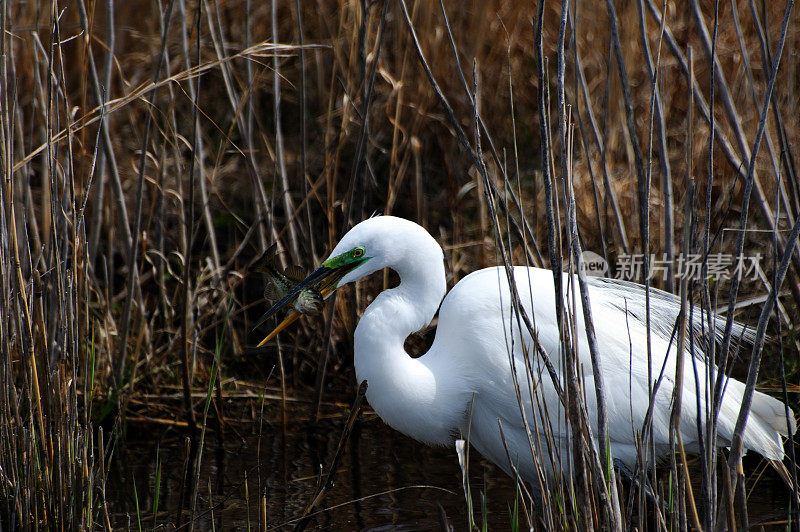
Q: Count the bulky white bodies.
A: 1